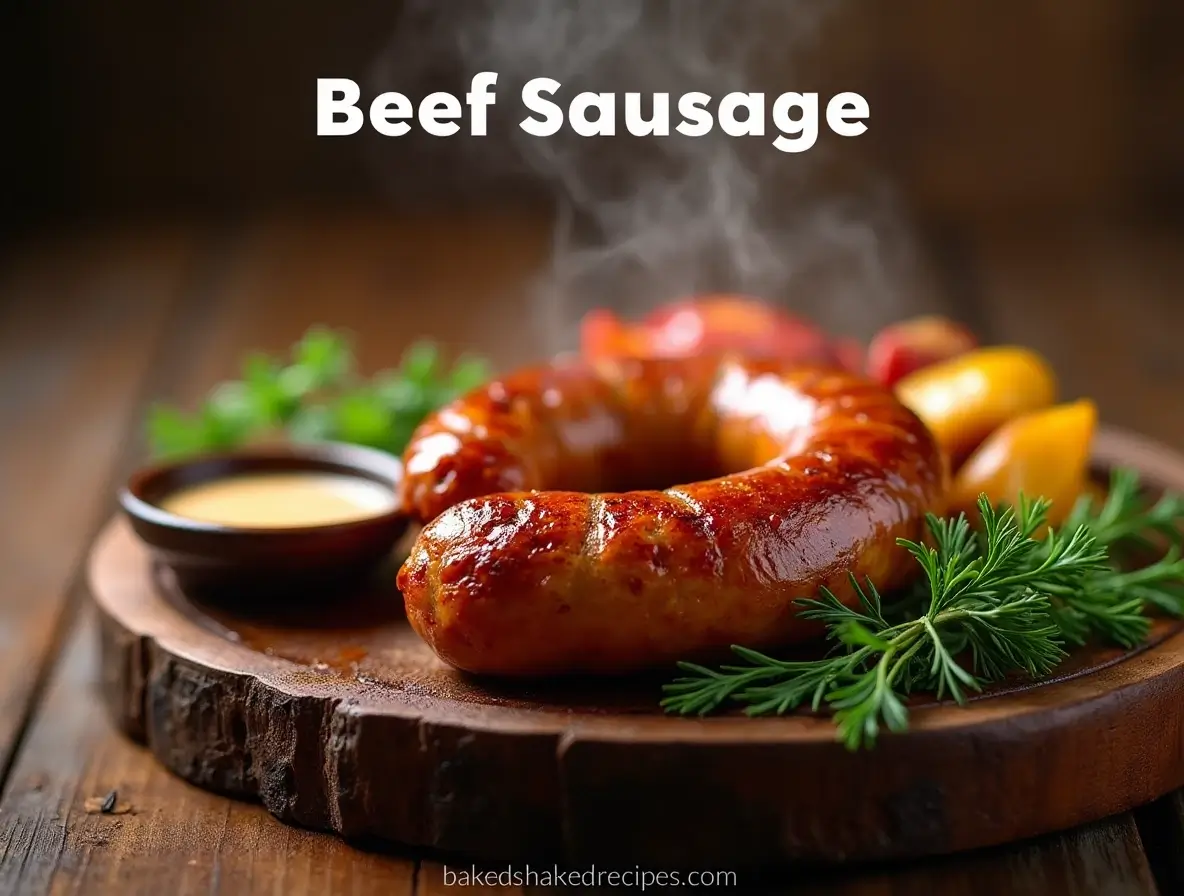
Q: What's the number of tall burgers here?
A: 0